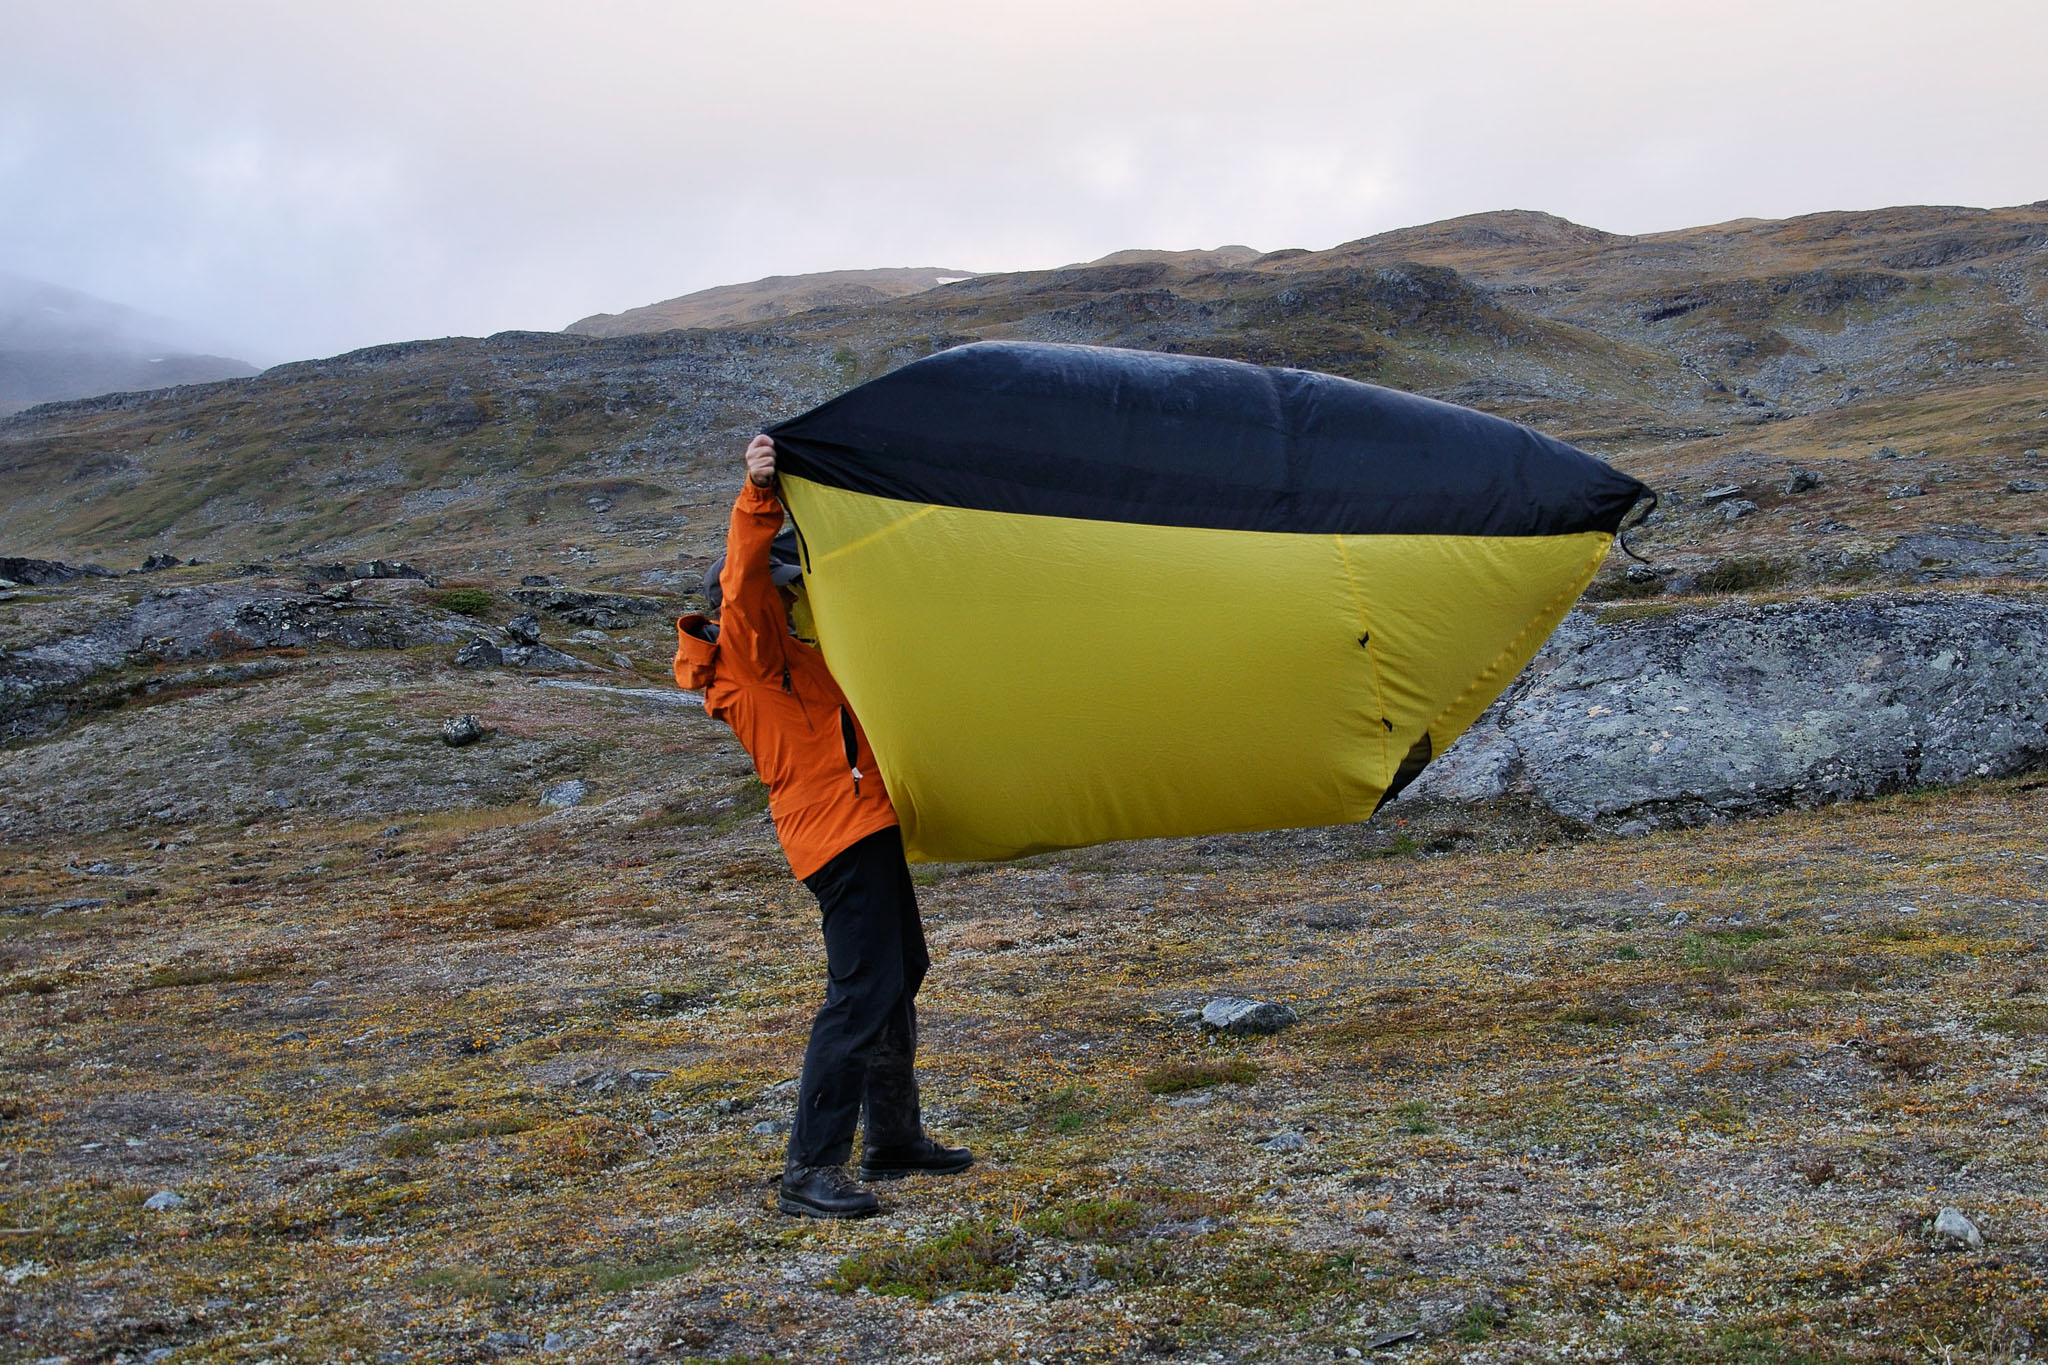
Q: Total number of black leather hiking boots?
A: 2